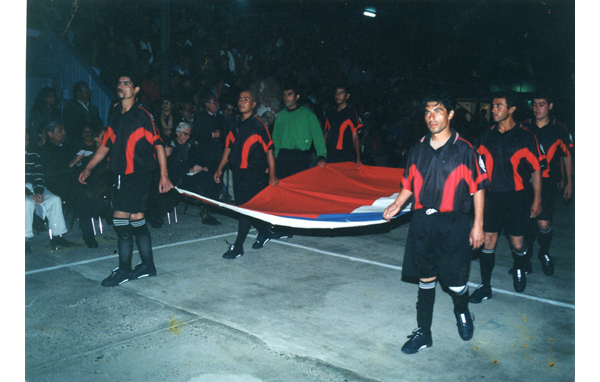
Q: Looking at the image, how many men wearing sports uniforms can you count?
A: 7